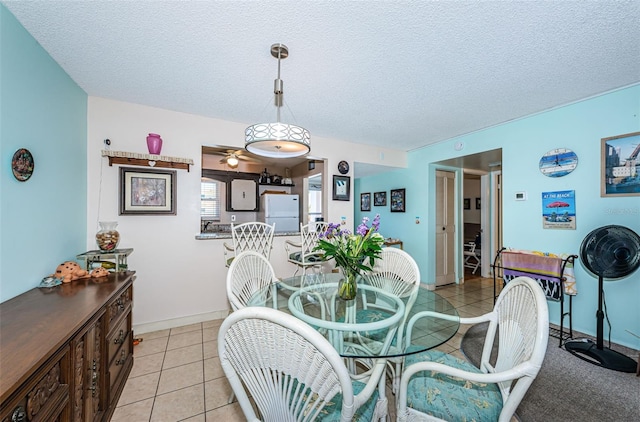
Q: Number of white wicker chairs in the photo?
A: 4